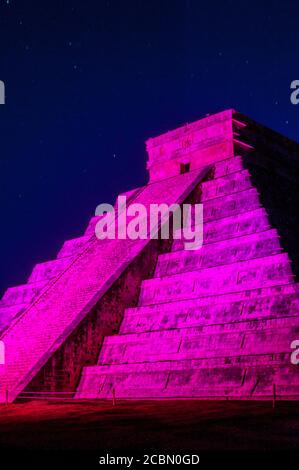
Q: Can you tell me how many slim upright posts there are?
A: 3